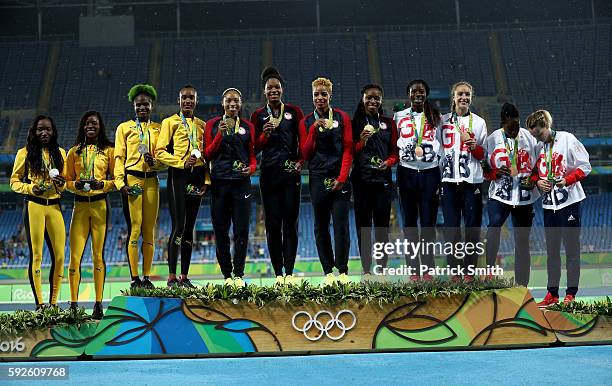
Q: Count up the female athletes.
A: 12